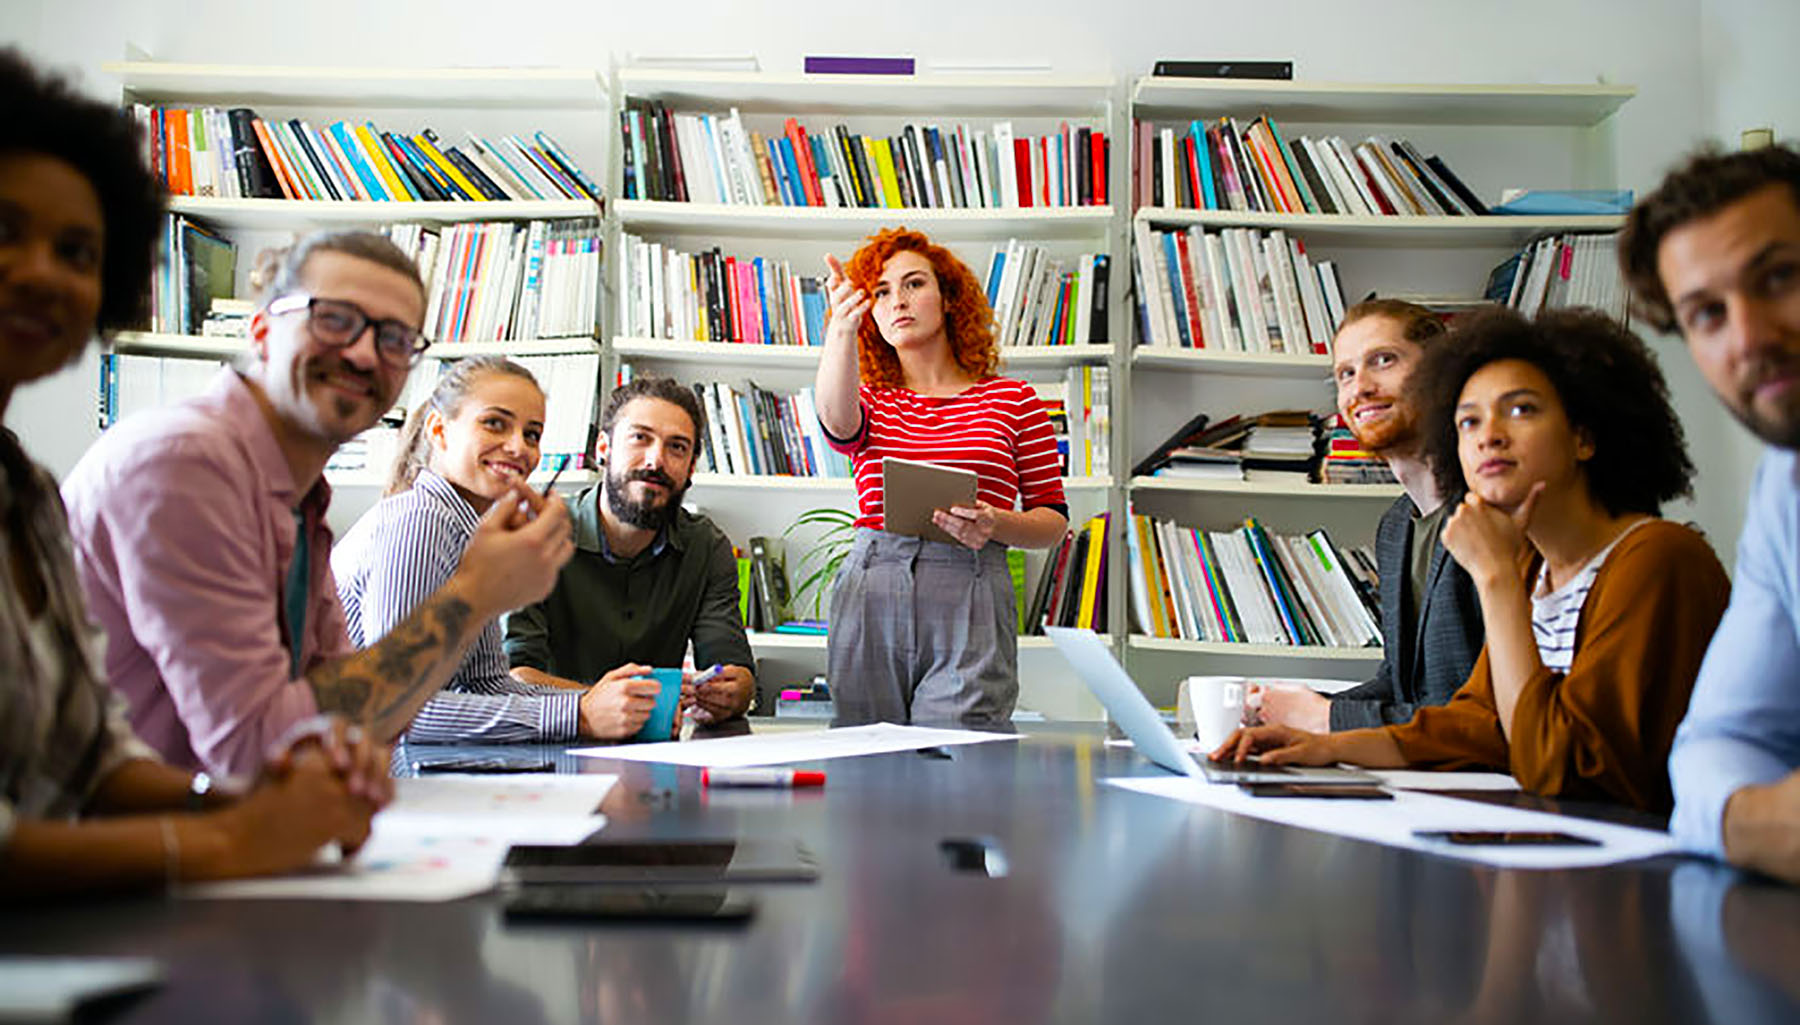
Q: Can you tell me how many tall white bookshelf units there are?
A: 3